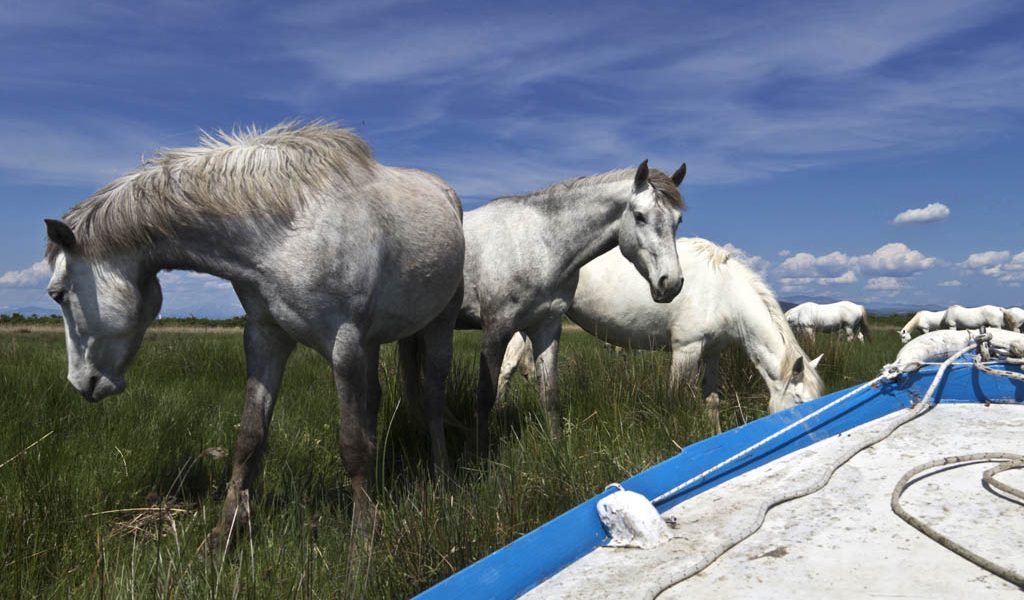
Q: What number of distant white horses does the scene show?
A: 4